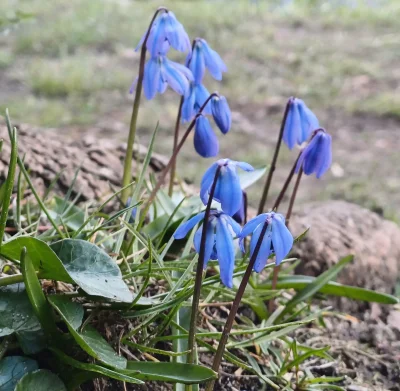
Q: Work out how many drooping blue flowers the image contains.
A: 11